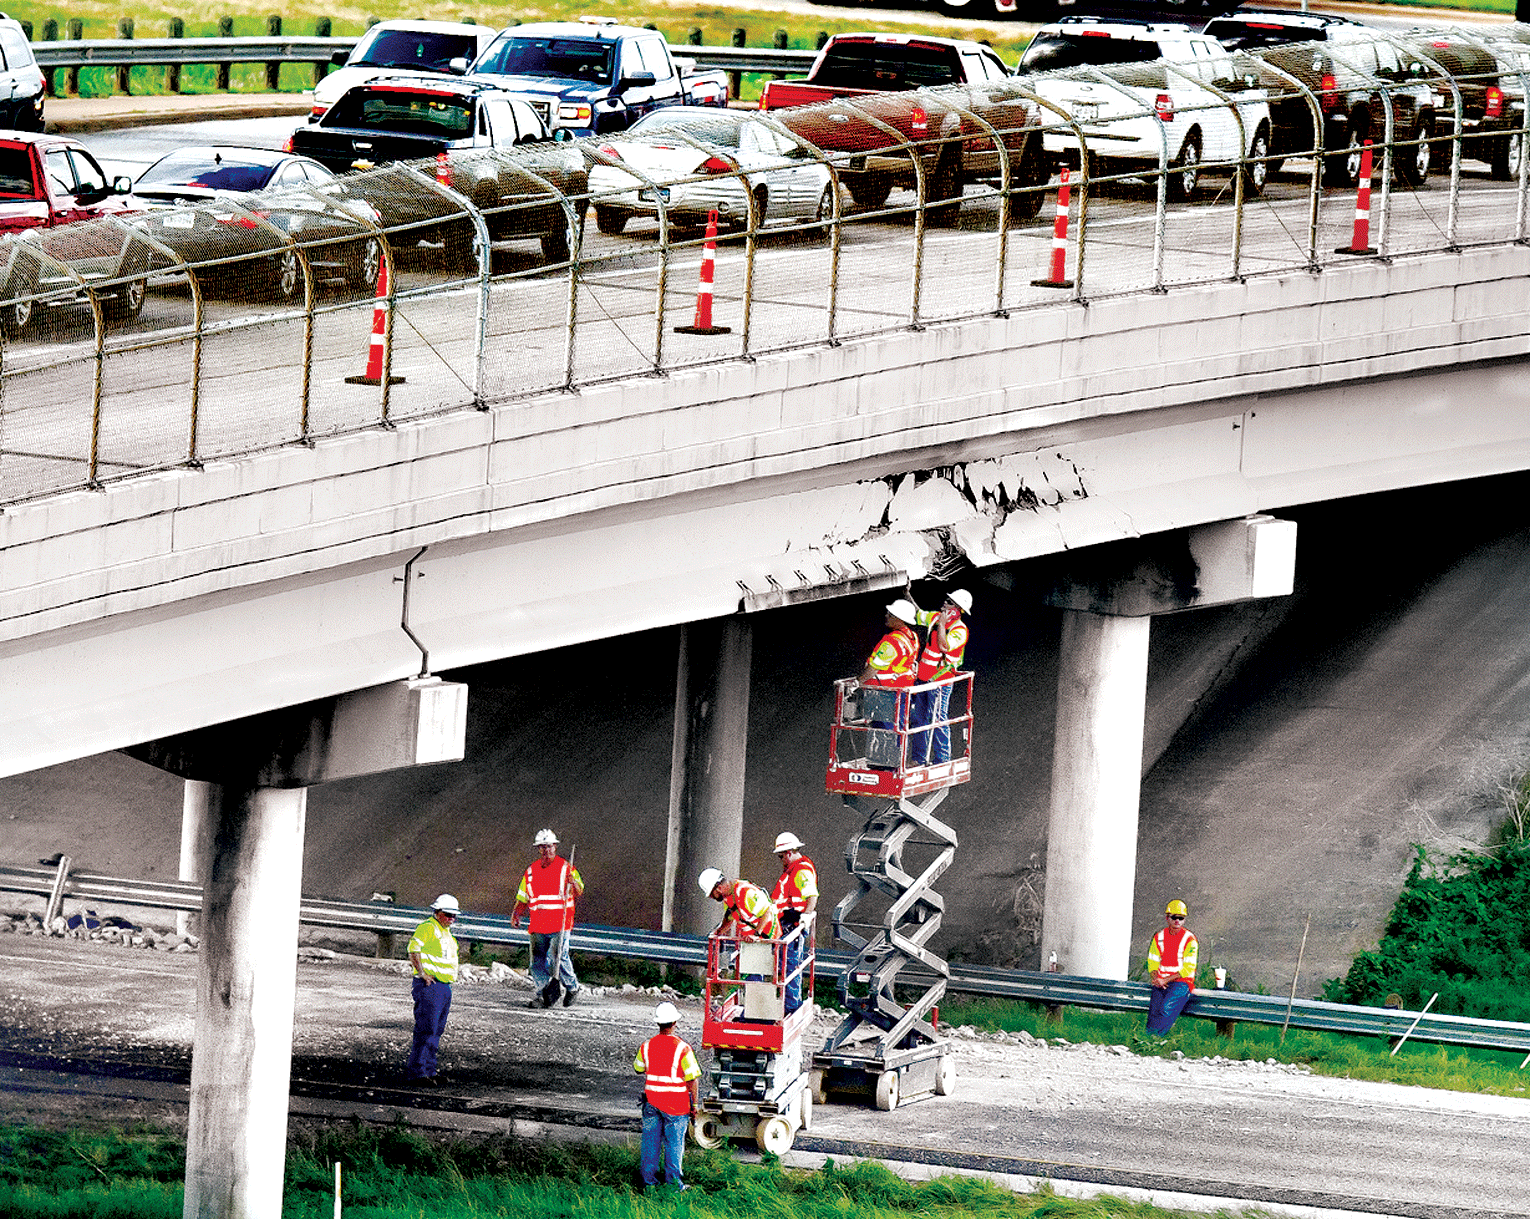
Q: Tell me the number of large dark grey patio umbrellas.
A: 0